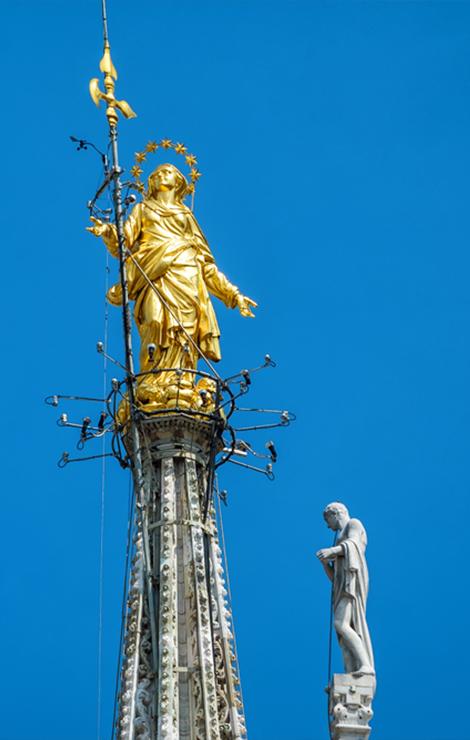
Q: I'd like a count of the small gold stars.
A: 9